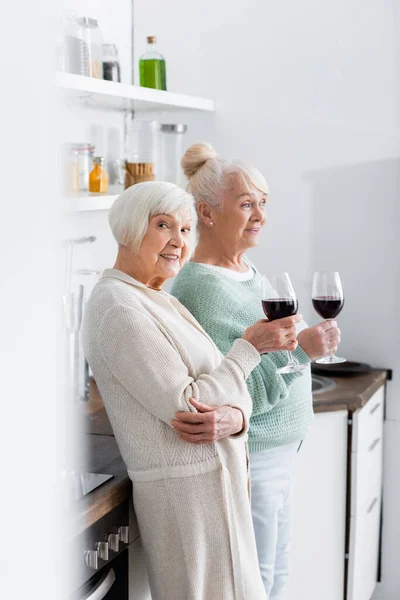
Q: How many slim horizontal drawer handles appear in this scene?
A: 3